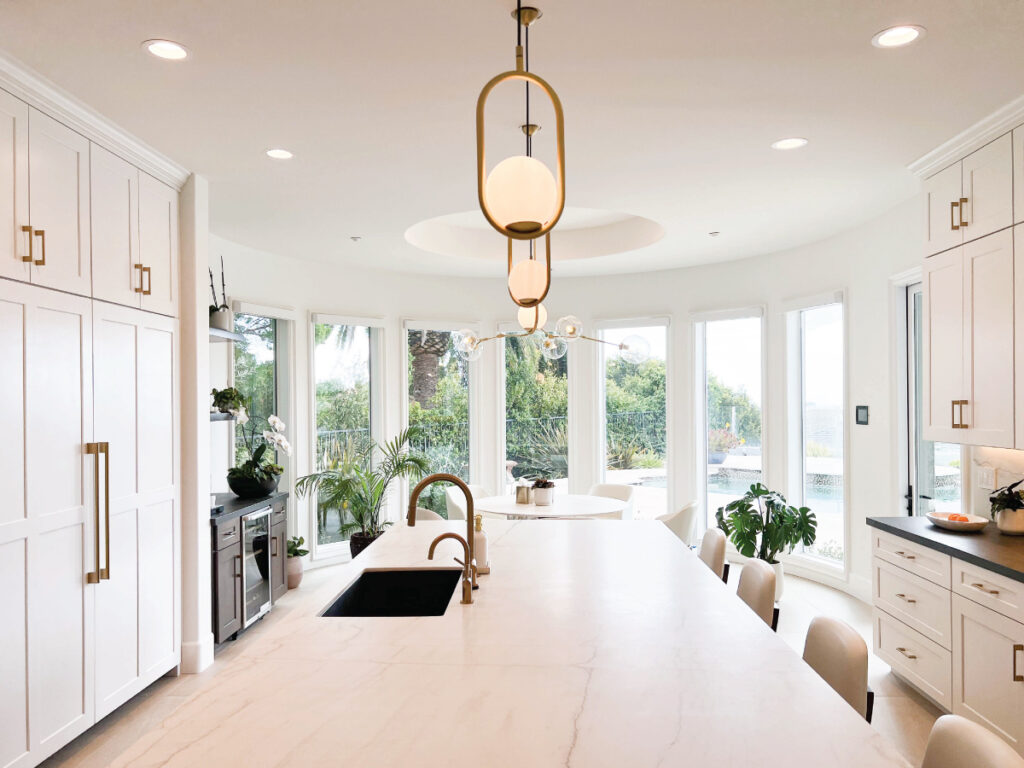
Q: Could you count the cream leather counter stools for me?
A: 4